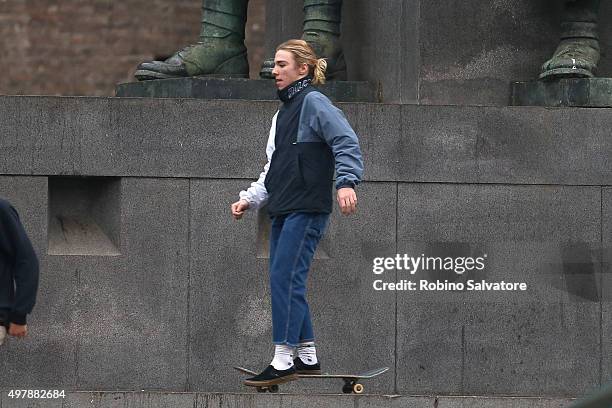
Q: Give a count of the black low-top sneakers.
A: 2